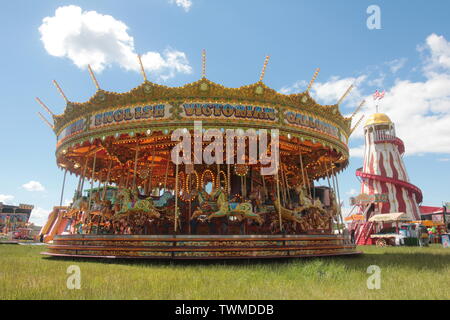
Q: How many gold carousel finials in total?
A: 11